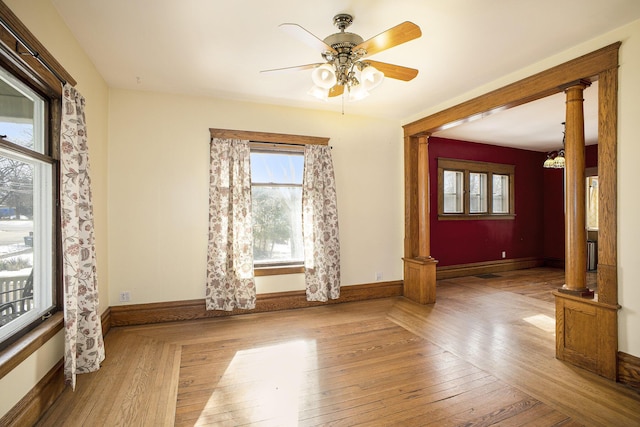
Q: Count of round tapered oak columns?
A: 2